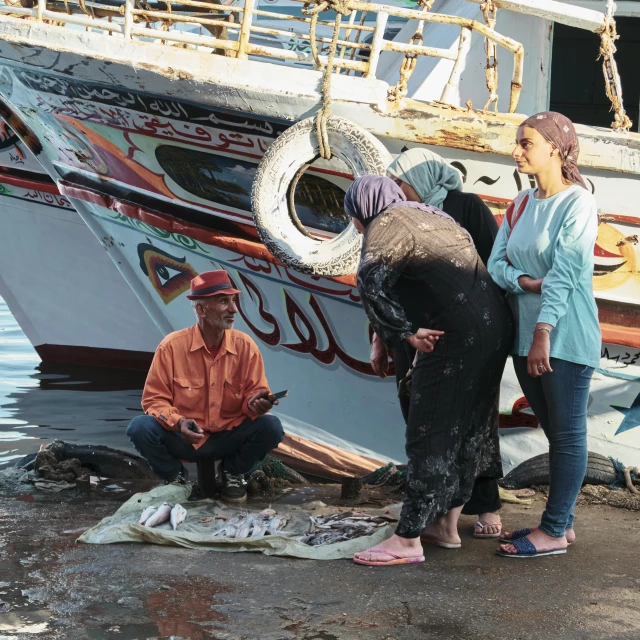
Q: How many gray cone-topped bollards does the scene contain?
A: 0